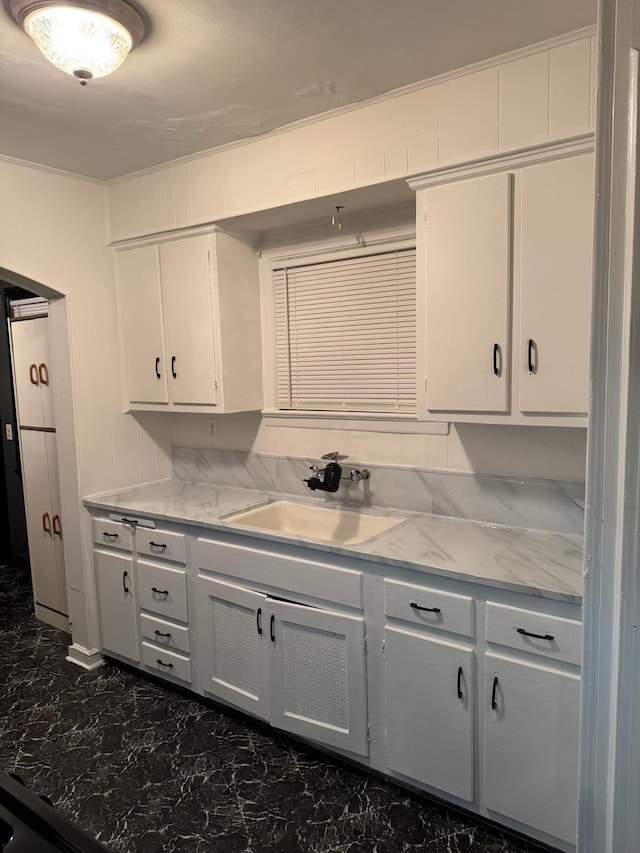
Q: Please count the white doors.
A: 13